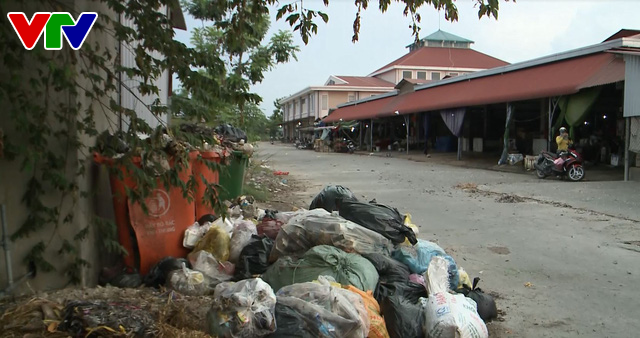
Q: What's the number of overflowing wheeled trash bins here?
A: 3